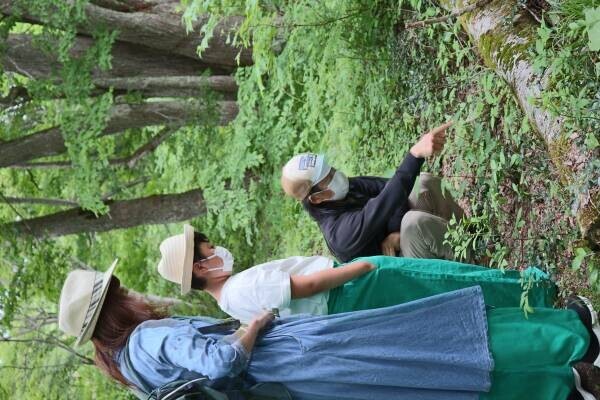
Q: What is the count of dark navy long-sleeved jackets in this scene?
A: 1